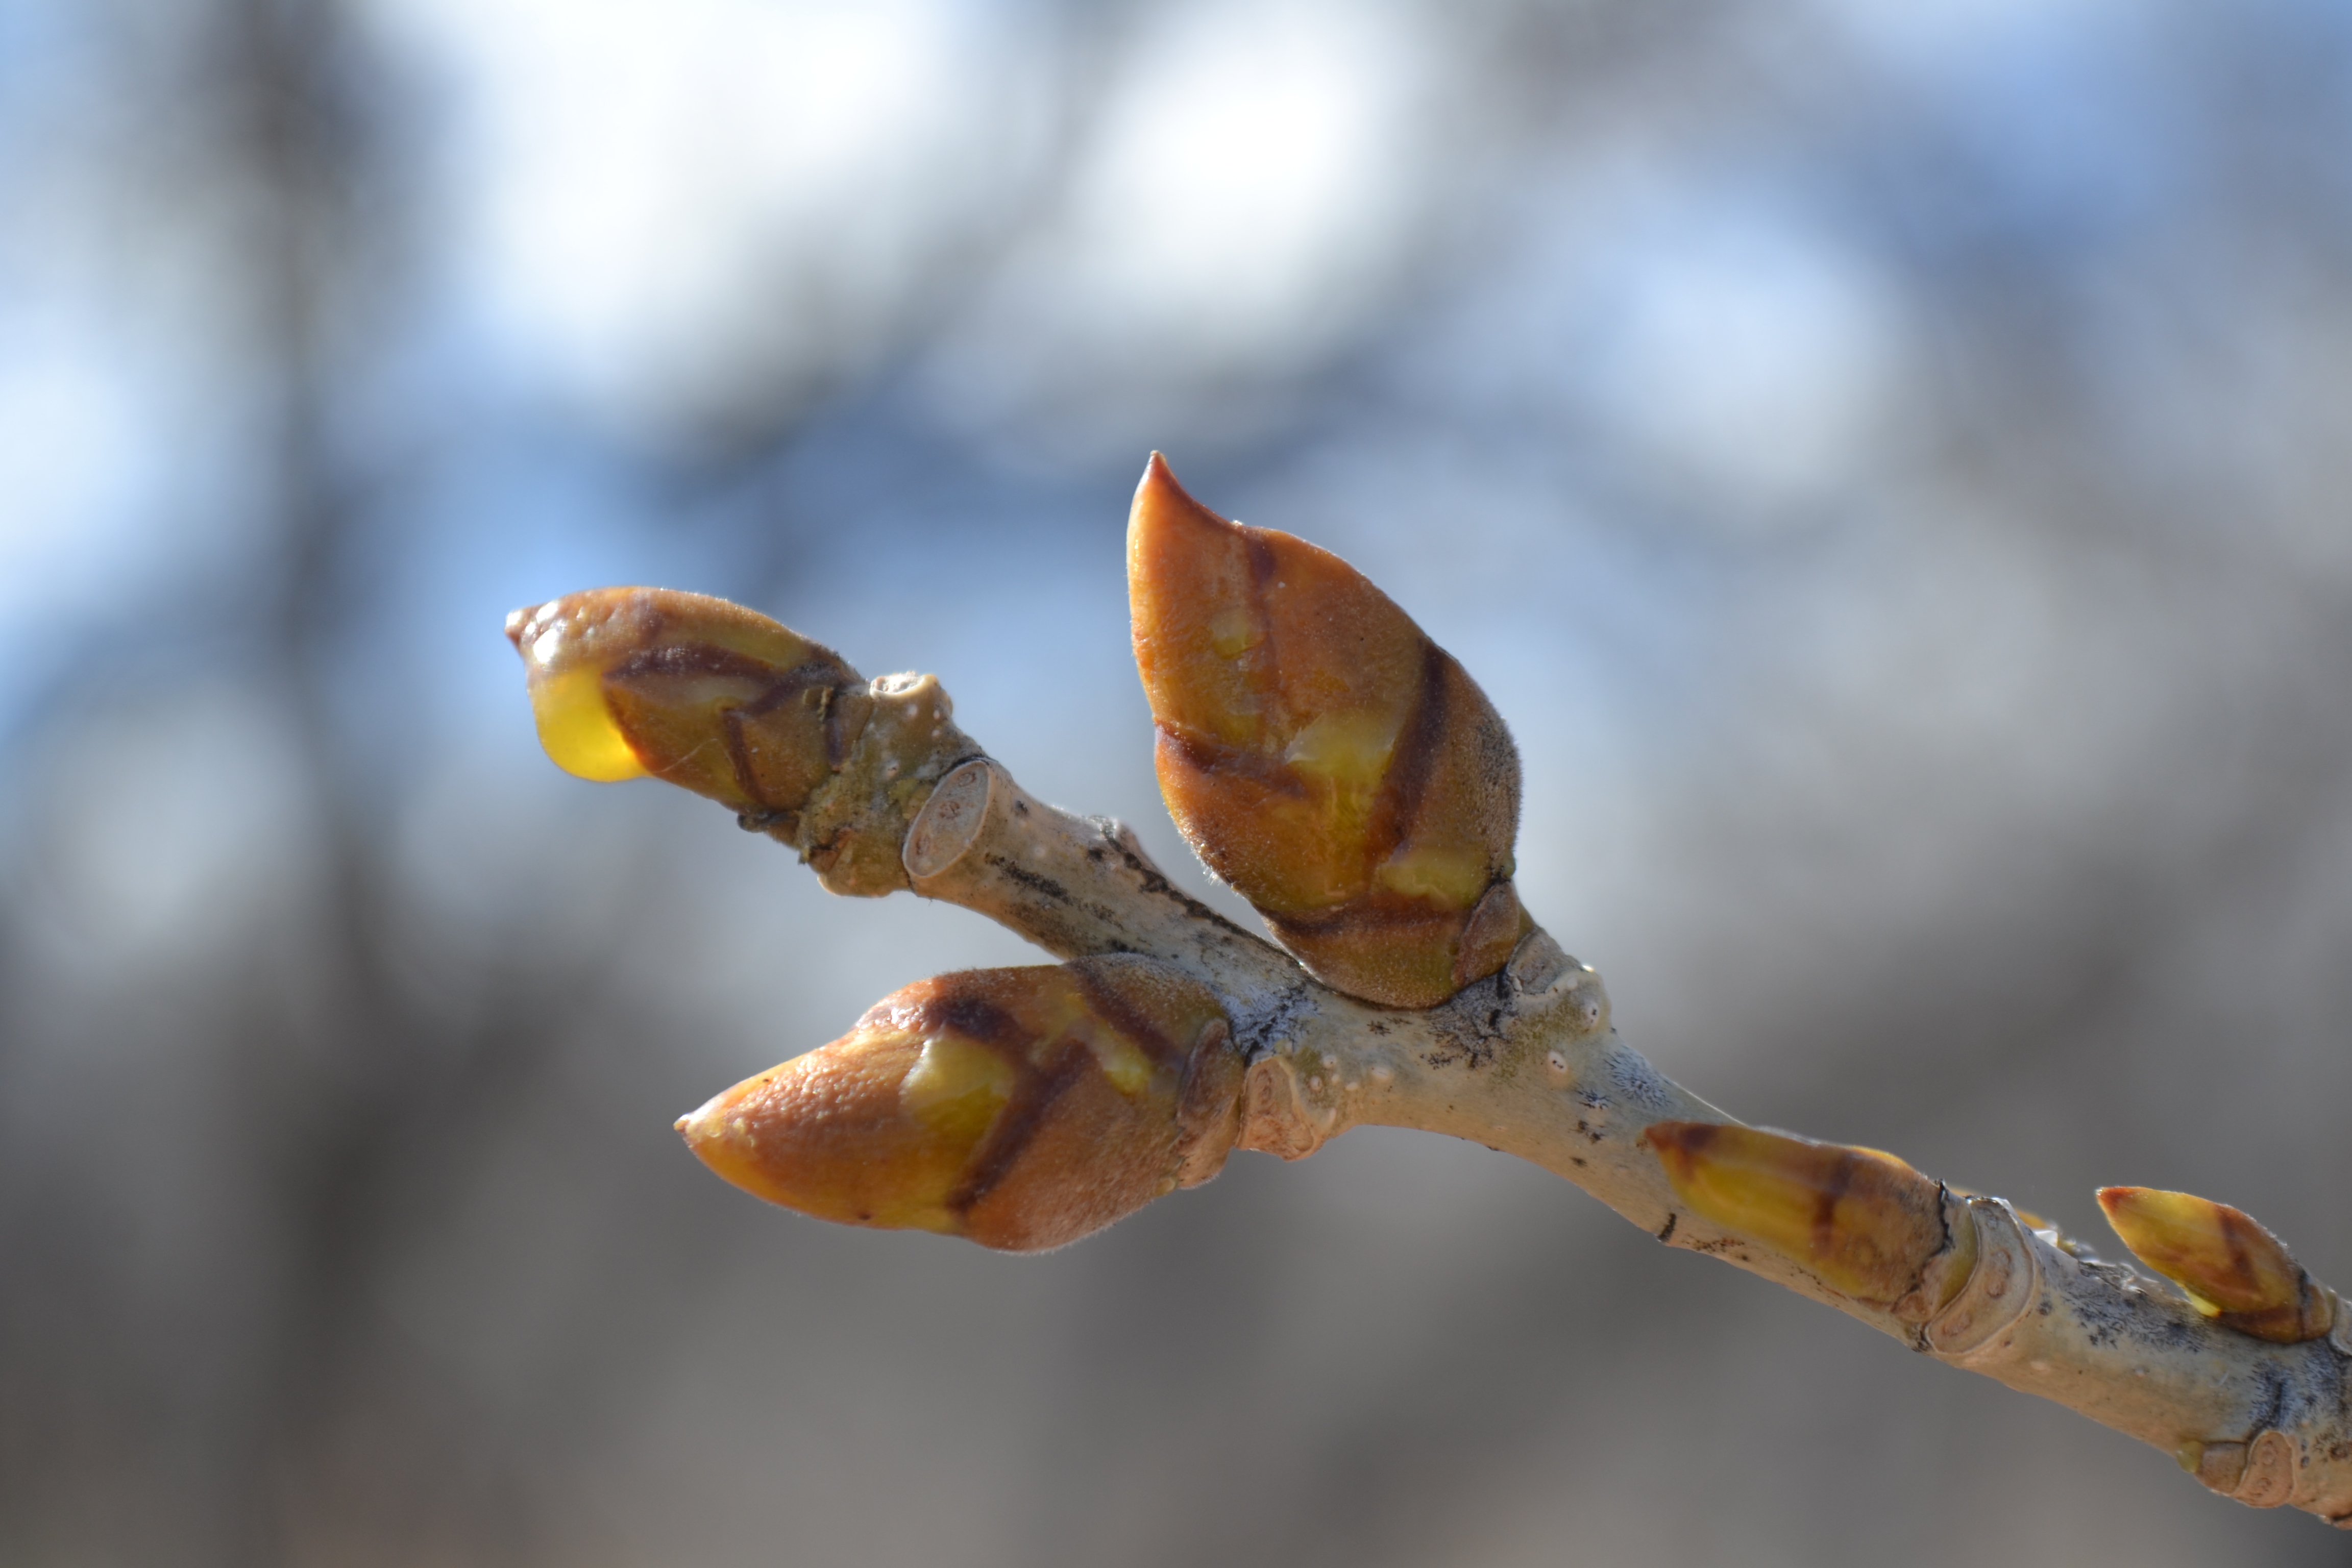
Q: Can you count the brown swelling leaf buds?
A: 5